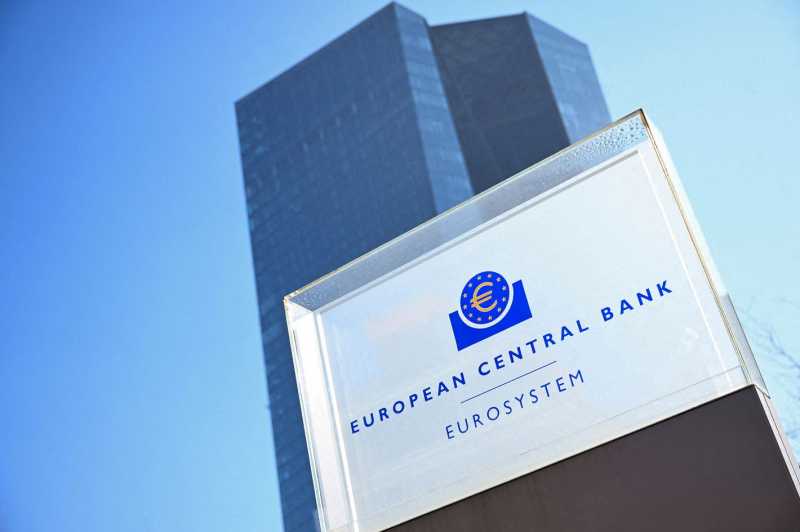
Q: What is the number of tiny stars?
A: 12